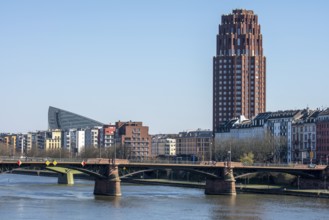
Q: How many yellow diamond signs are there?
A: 2